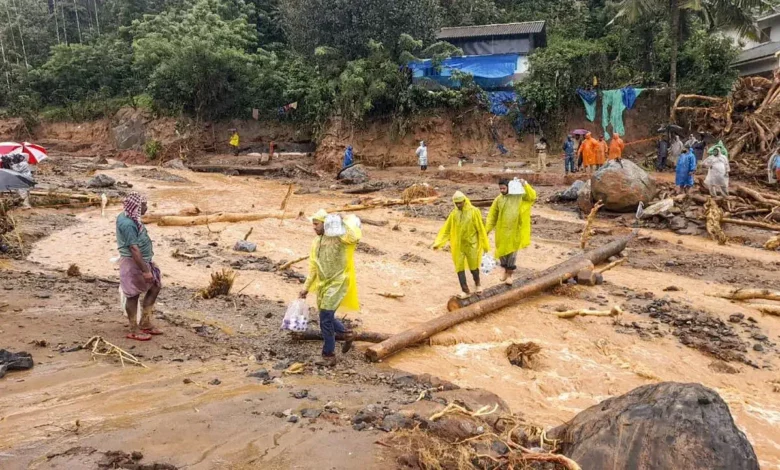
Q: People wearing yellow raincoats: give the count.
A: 4